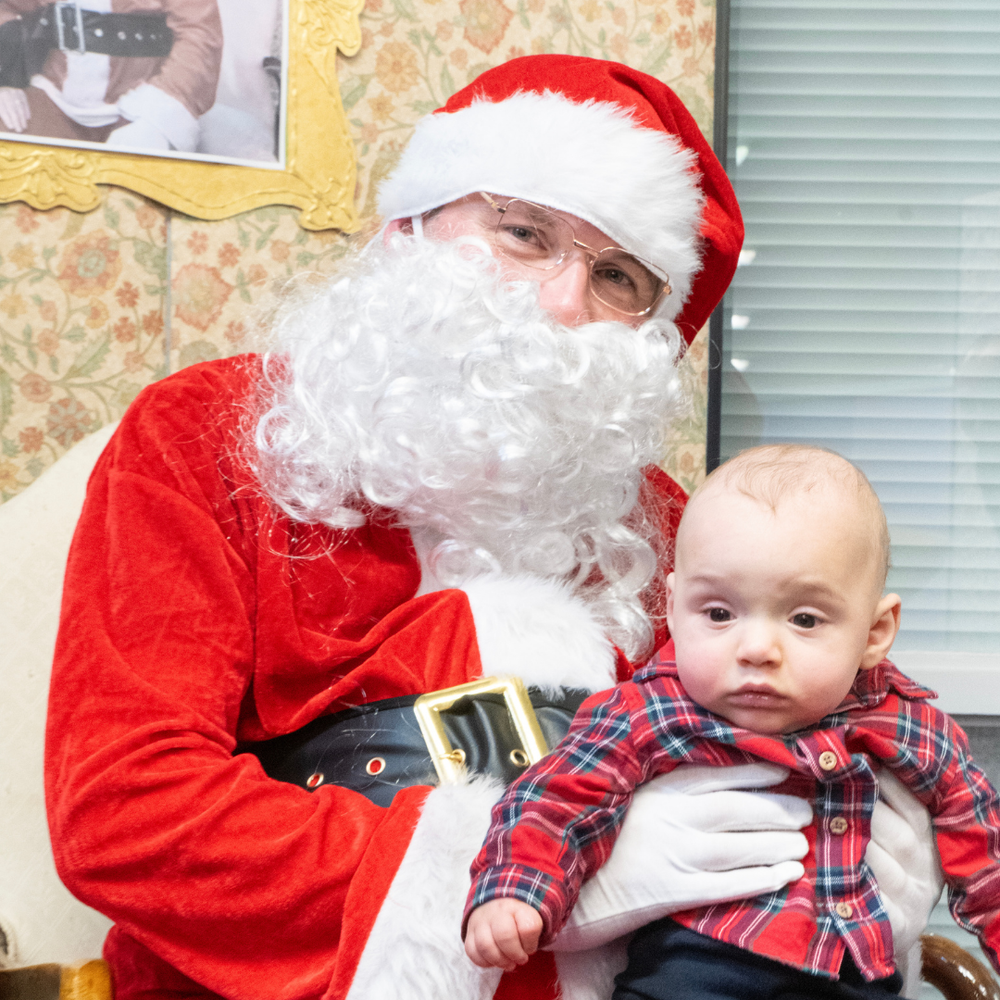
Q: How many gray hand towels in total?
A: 0